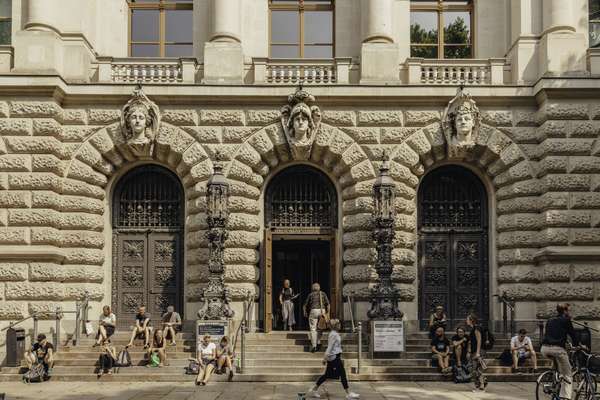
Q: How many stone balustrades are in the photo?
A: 3